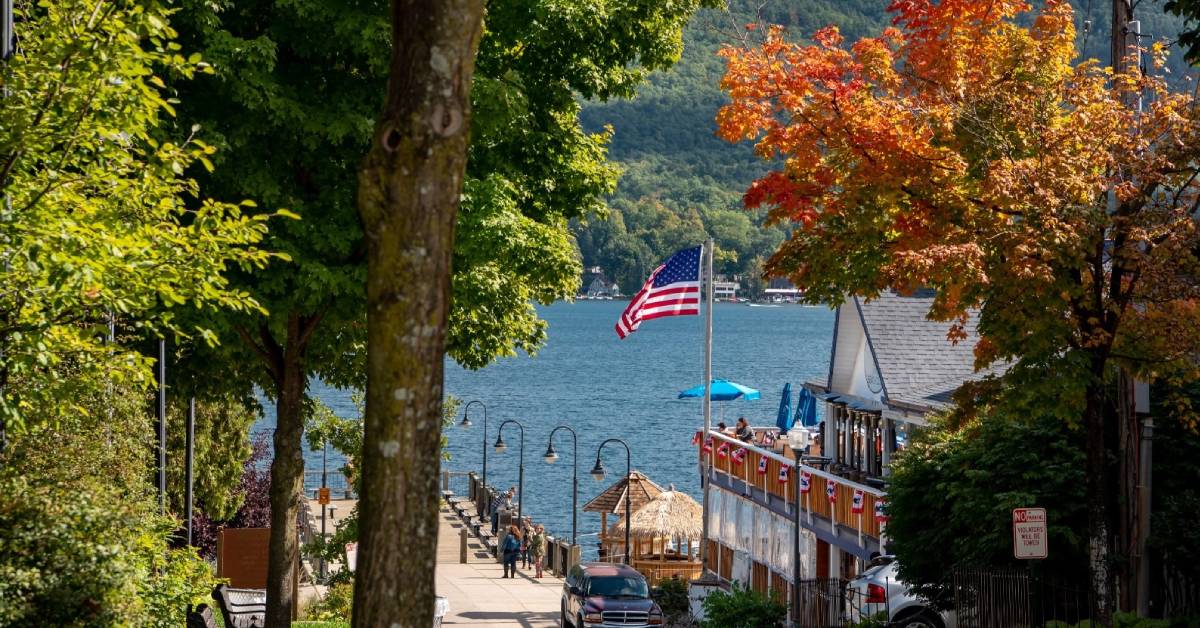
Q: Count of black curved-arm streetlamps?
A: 4